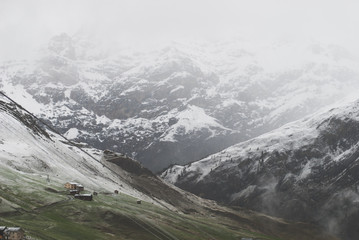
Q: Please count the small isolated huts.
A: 3